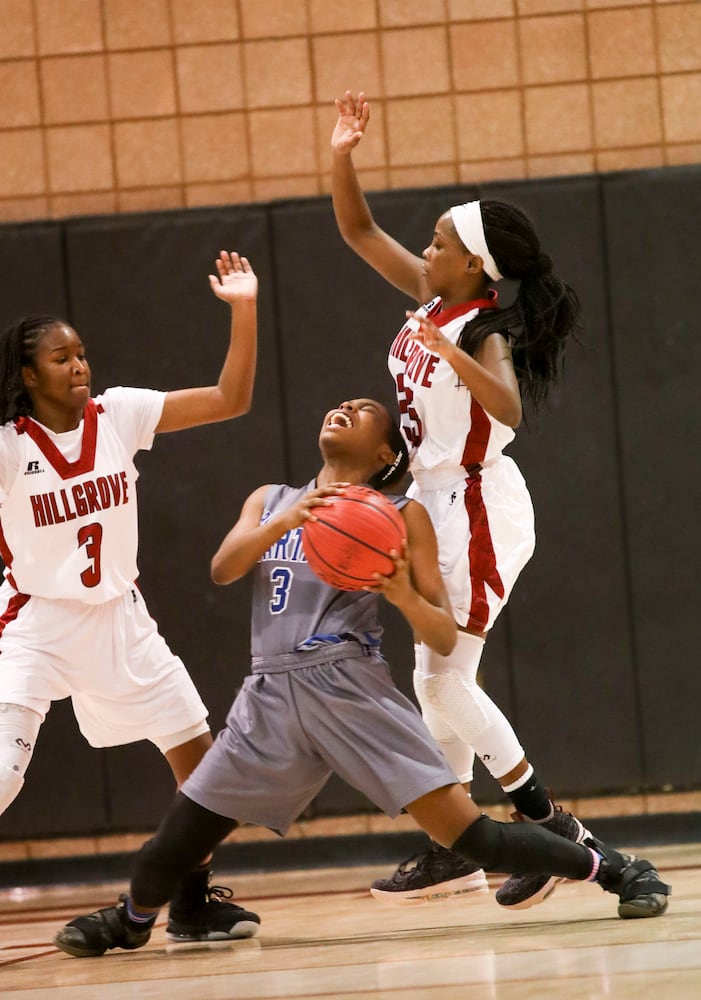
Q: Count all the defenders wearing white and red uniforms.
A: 2